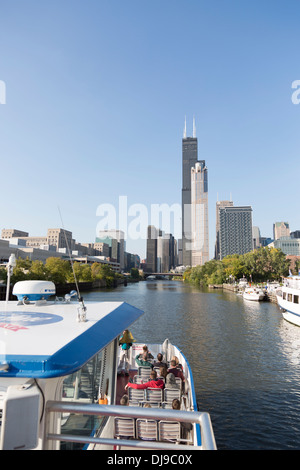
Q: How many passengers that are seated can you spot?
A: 11